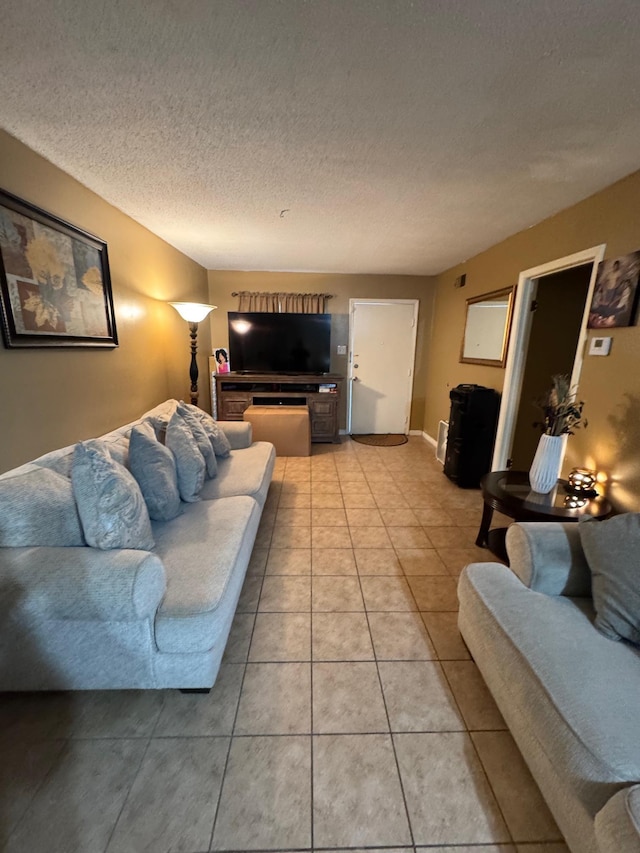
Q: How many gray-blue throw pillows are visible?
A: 6